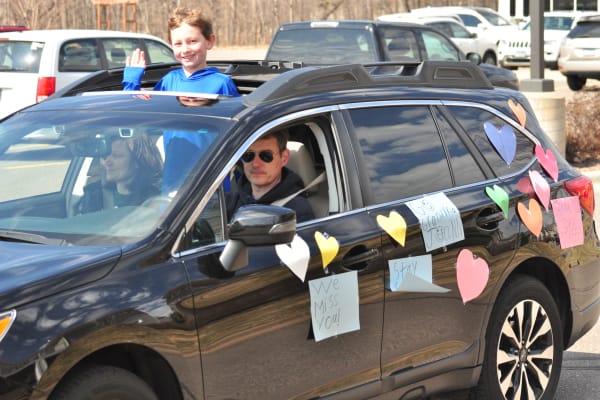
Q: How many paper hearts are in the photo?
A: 10